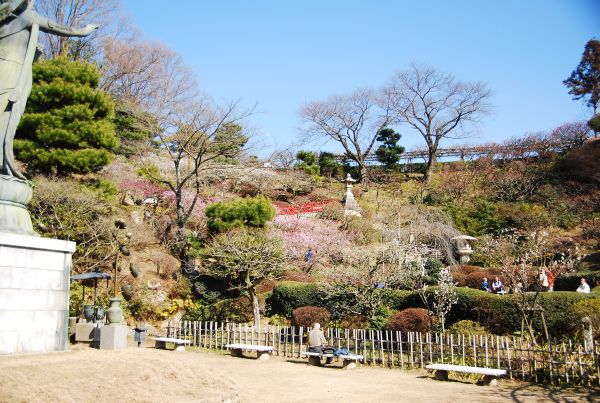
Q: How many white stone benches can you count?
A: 4